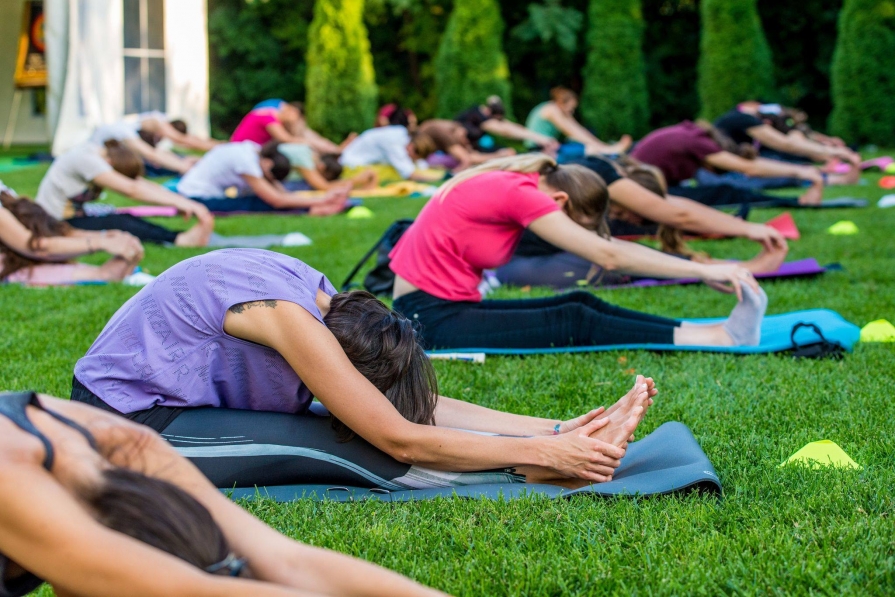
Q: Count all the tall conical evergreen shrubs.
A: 5